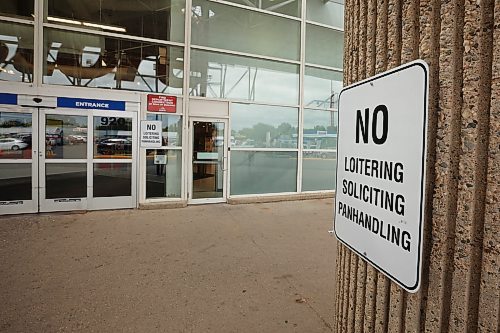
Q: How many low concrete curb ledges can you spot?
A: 2